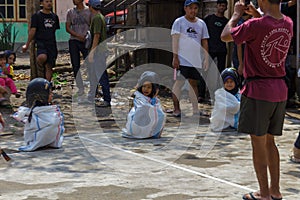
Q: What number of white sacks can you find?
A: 3